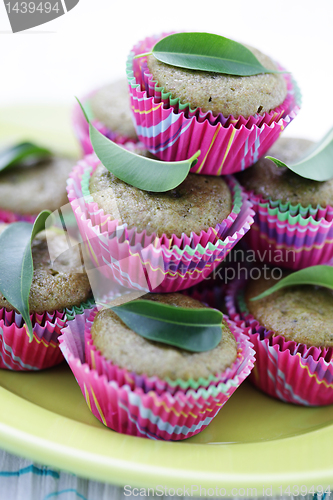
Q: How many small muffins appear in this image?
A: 8